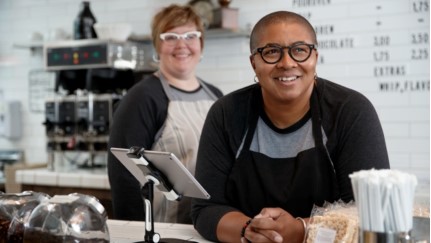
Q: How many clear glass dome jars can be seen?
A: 2